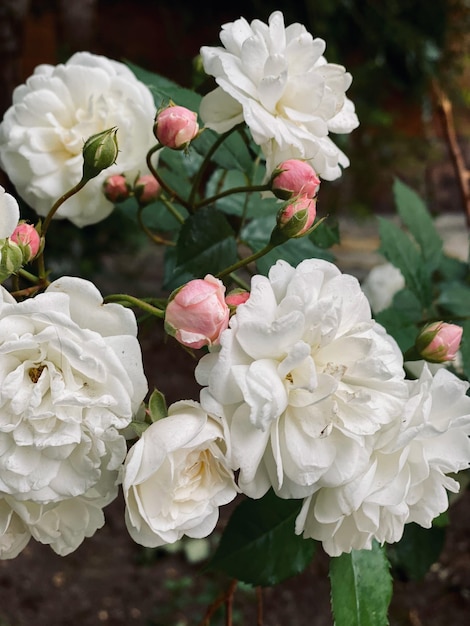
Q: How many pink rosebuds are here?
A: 9